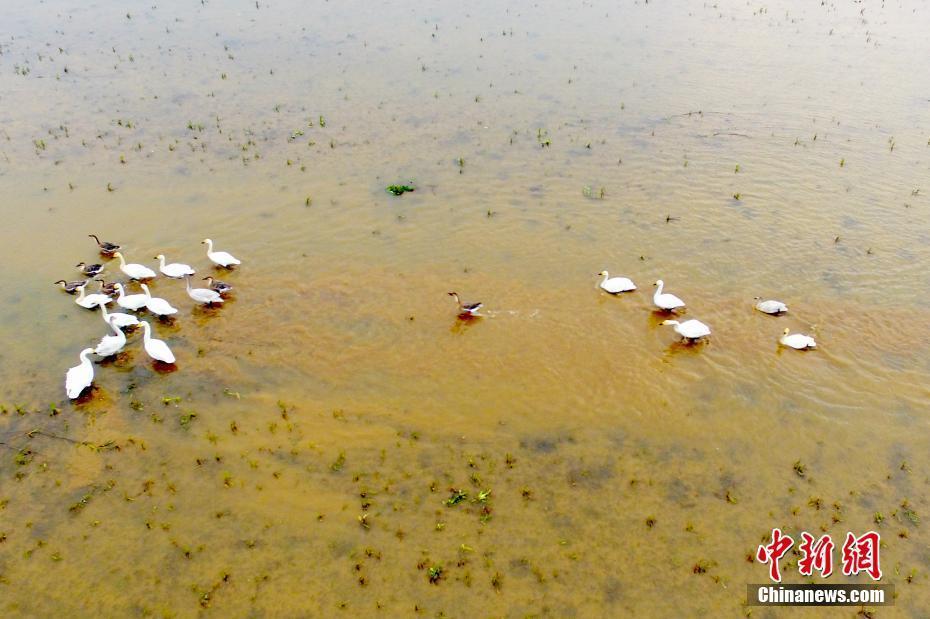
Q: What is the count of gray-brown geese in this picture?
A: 6